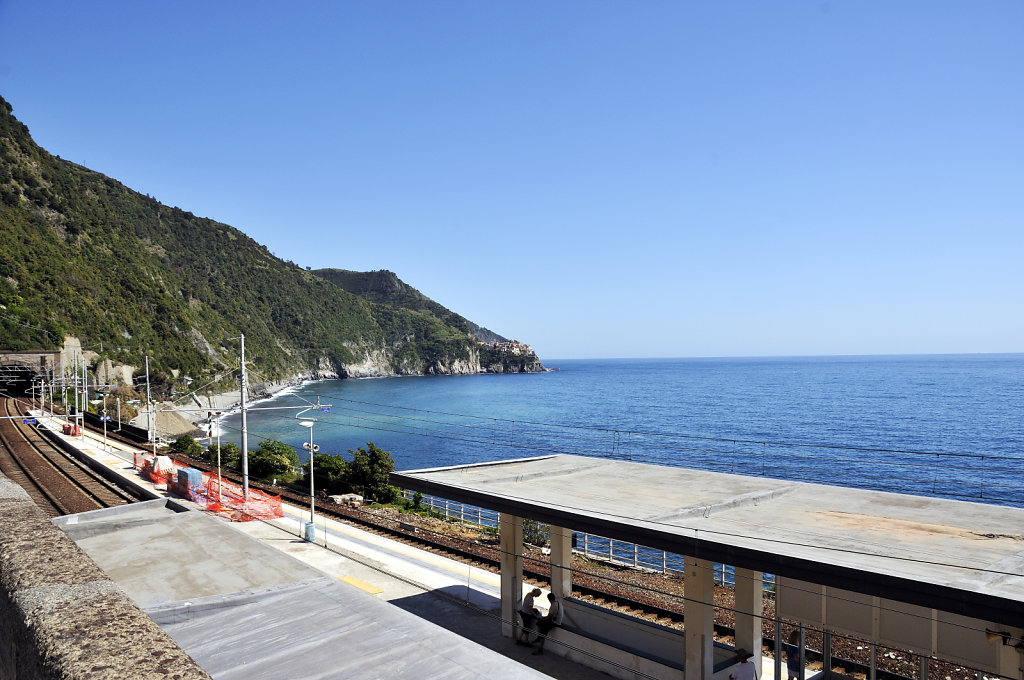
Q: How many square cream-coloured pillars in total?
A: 4